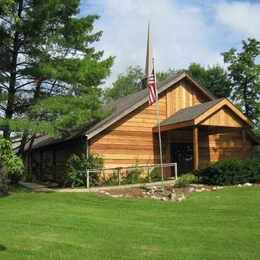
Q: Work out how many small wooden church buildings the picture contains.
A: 1